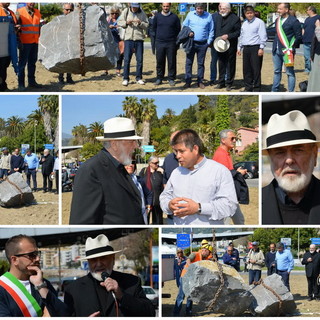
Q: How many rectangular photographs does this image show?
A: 6